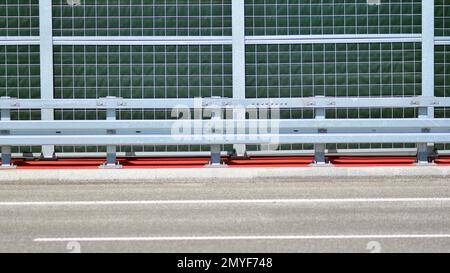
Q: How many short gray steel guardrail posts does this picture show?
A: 5